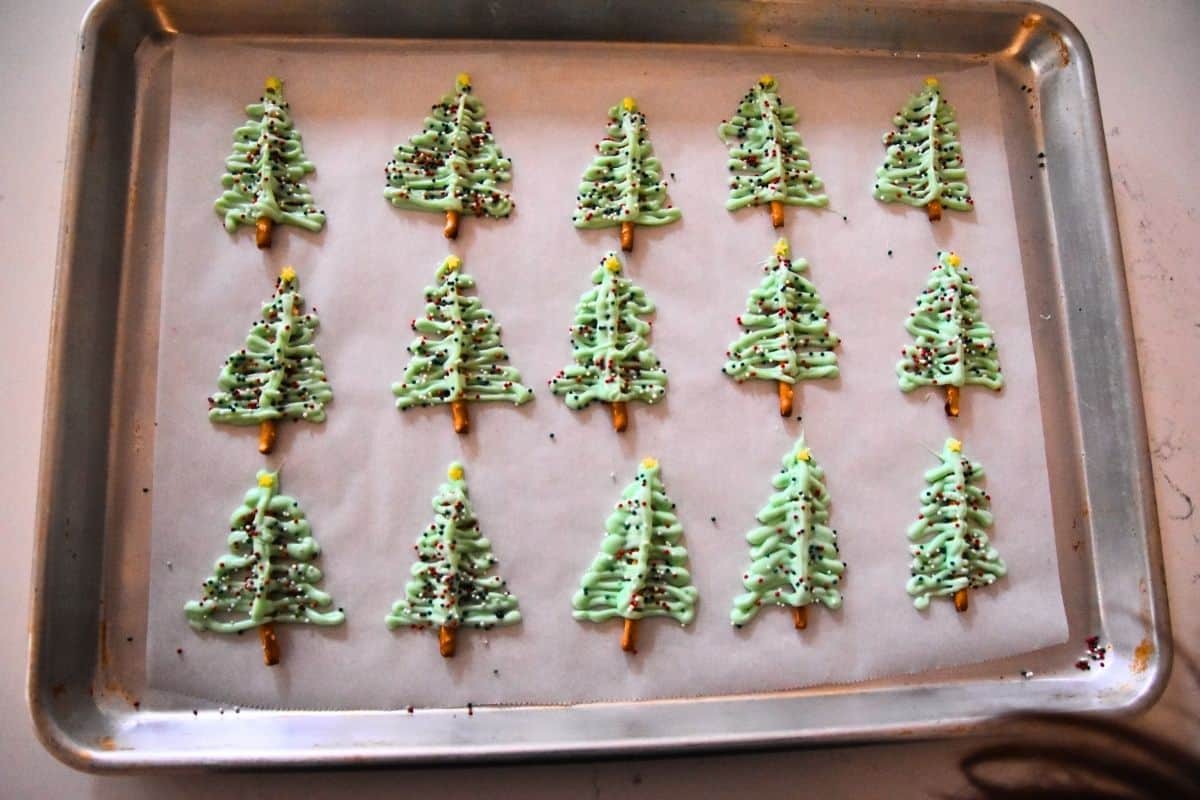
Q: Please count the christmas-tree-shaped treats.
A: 15